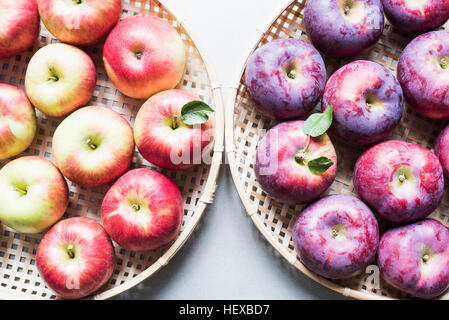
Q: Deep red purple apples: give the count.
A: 10